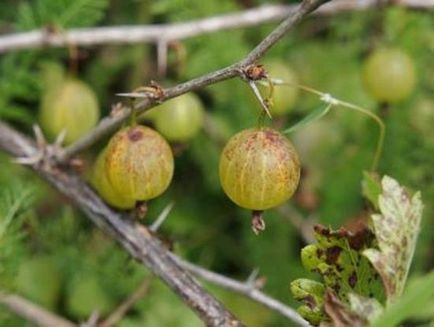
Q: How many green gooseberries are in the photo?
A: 7